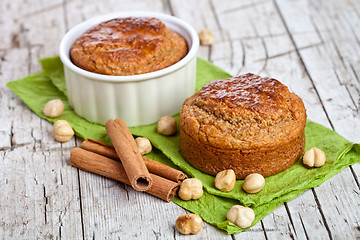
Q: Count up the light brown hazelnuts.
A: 11